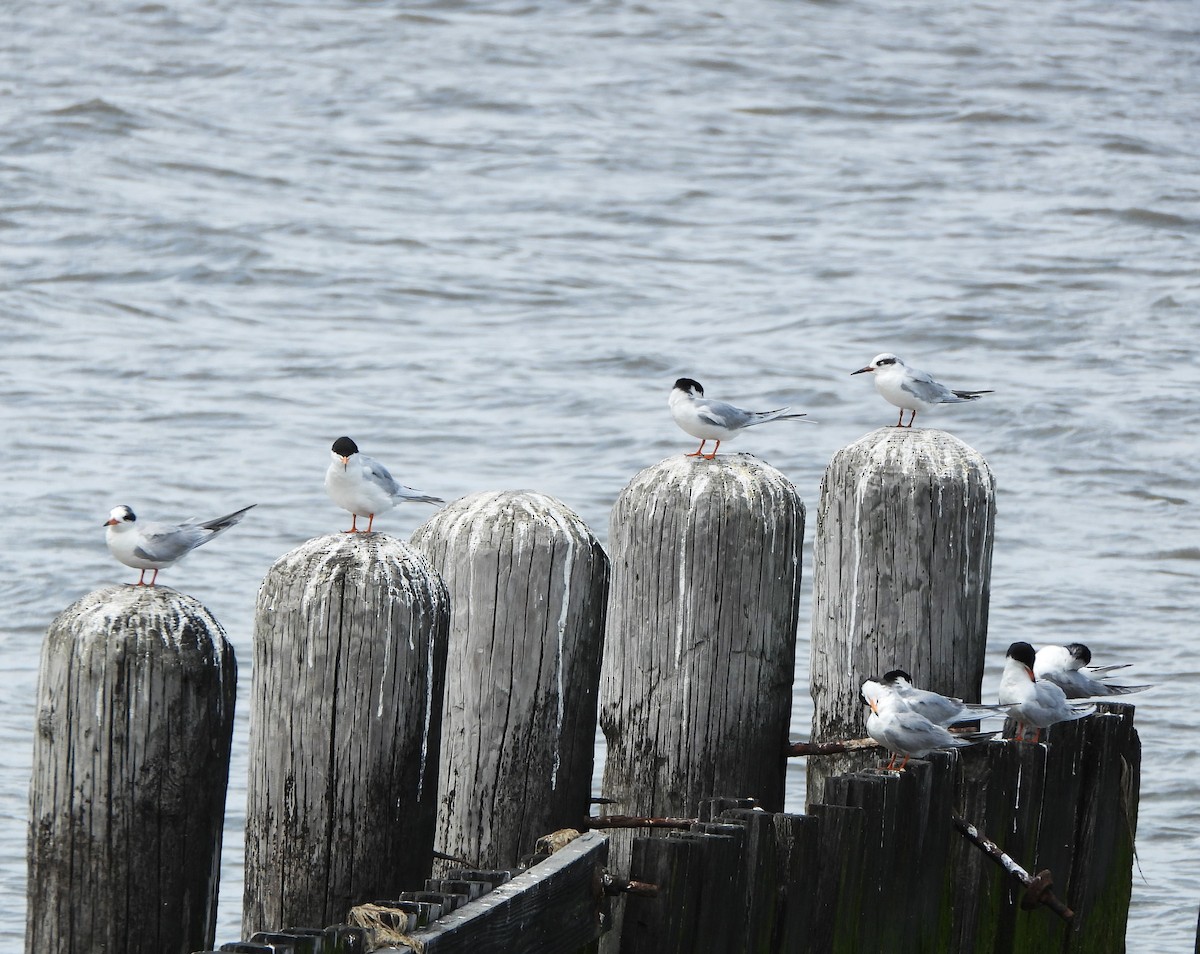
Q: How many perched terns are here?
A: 8